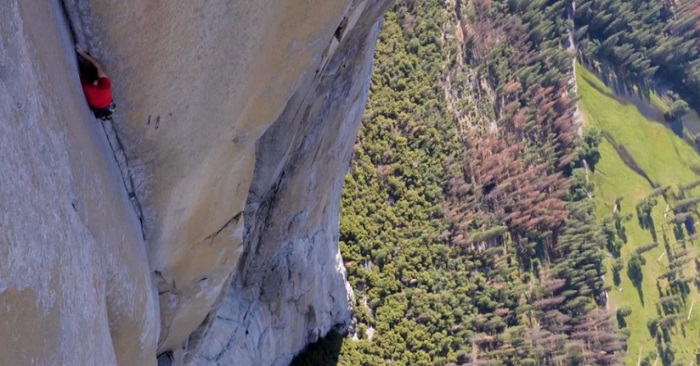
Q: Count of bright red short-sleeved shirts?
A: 1